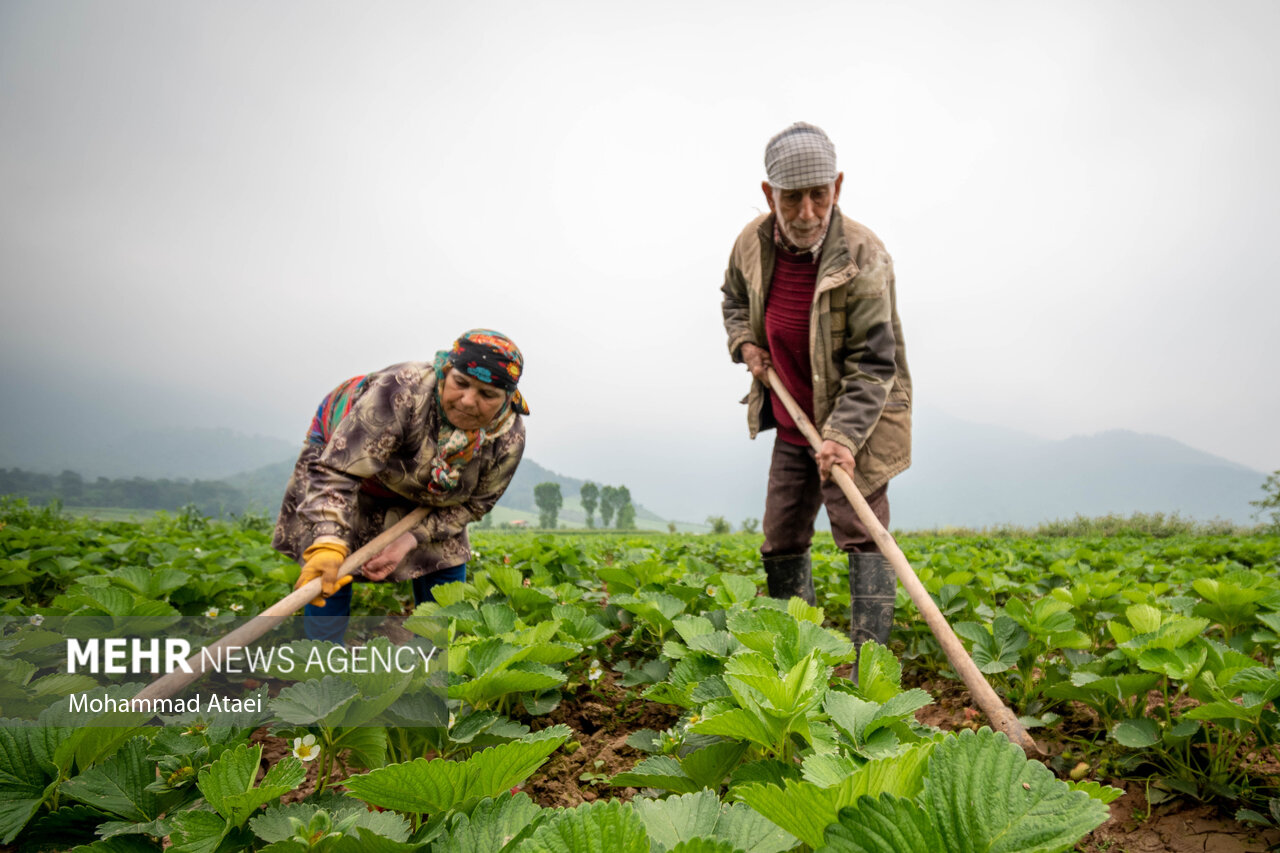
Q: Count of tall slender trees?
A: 4